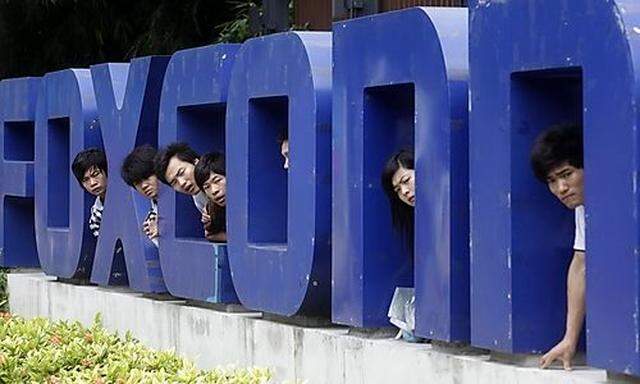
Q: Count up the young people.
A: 7